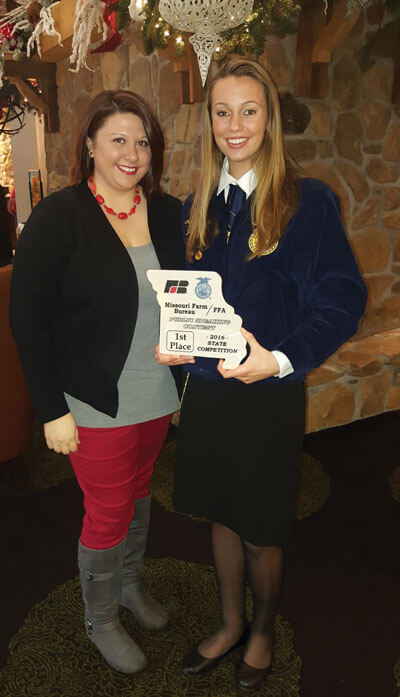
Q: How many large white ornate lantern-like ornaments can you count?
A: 1